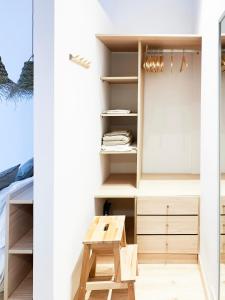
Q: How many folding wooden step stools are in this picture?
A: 1